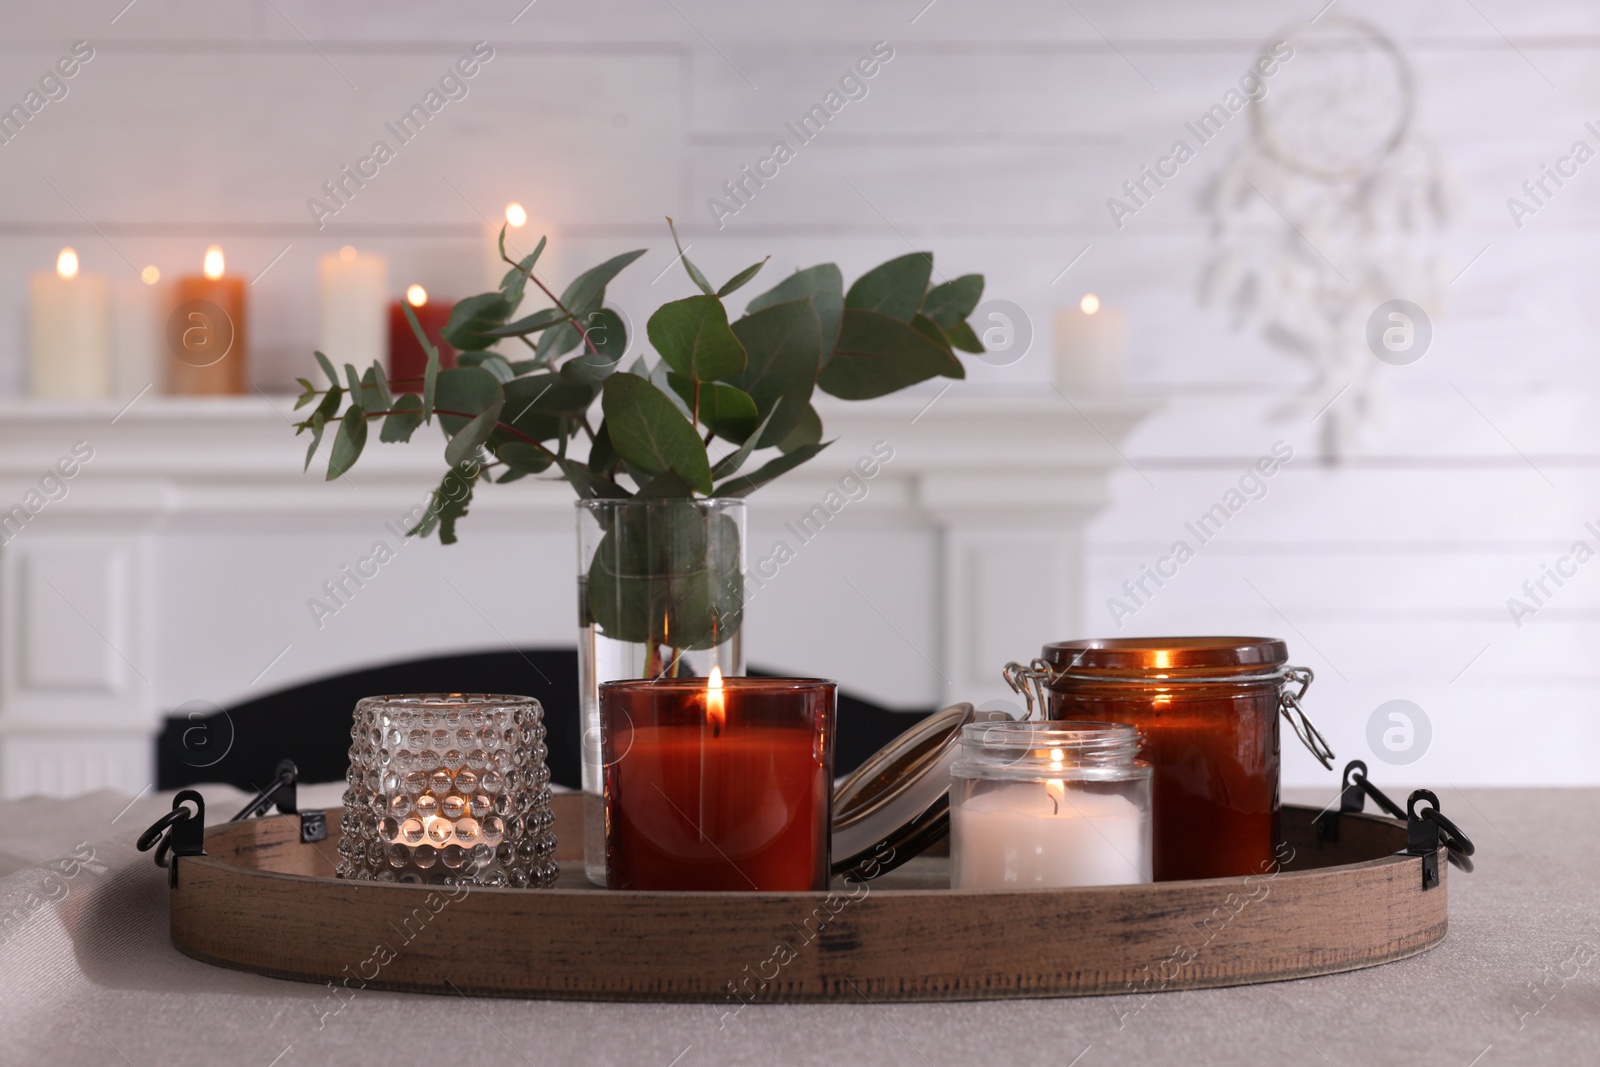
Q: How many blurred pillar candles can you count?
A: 7